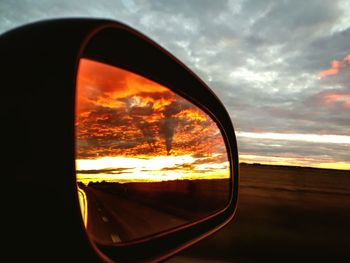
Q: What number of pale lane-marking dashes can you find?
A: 3